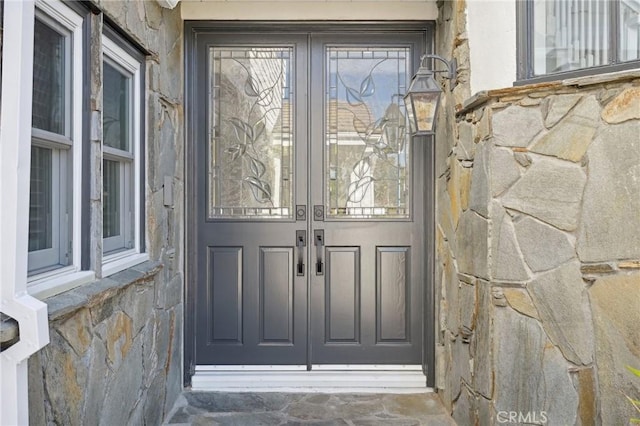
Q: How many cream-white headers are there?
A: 1